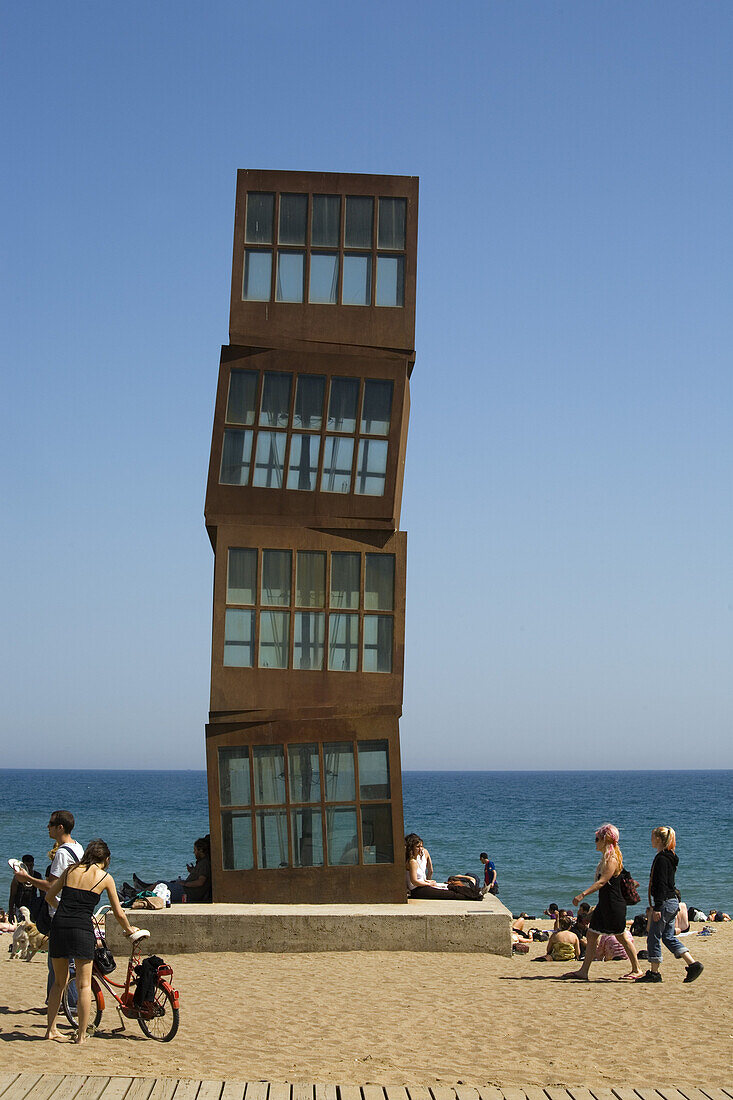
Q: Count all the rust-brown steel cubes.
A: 4